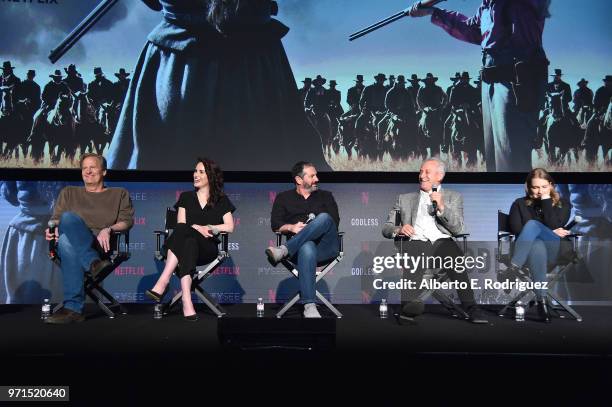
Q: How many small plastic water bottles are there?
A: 5